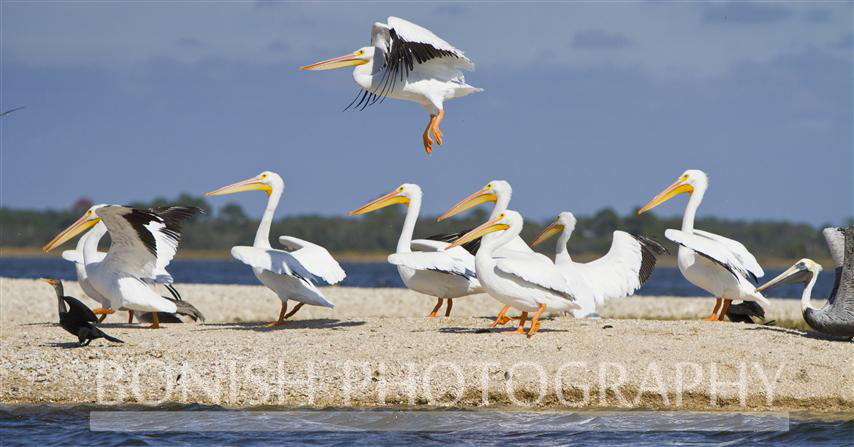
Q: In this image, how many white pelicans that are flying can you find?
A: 1